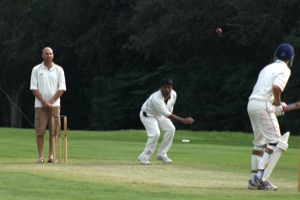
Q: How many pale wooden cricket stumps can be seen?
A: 3